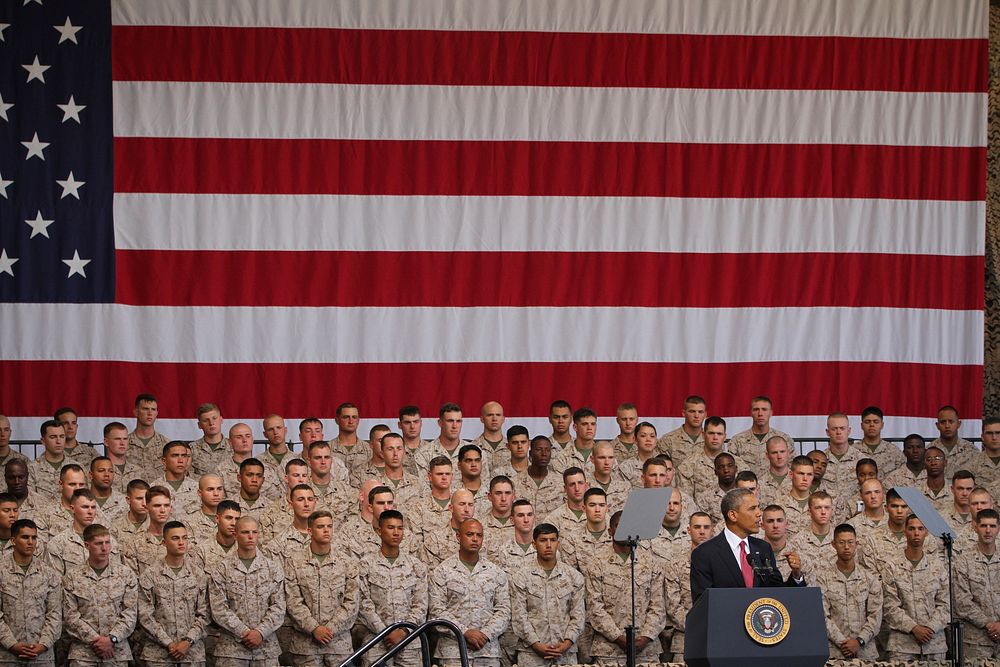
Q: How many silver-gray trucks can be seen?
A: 0